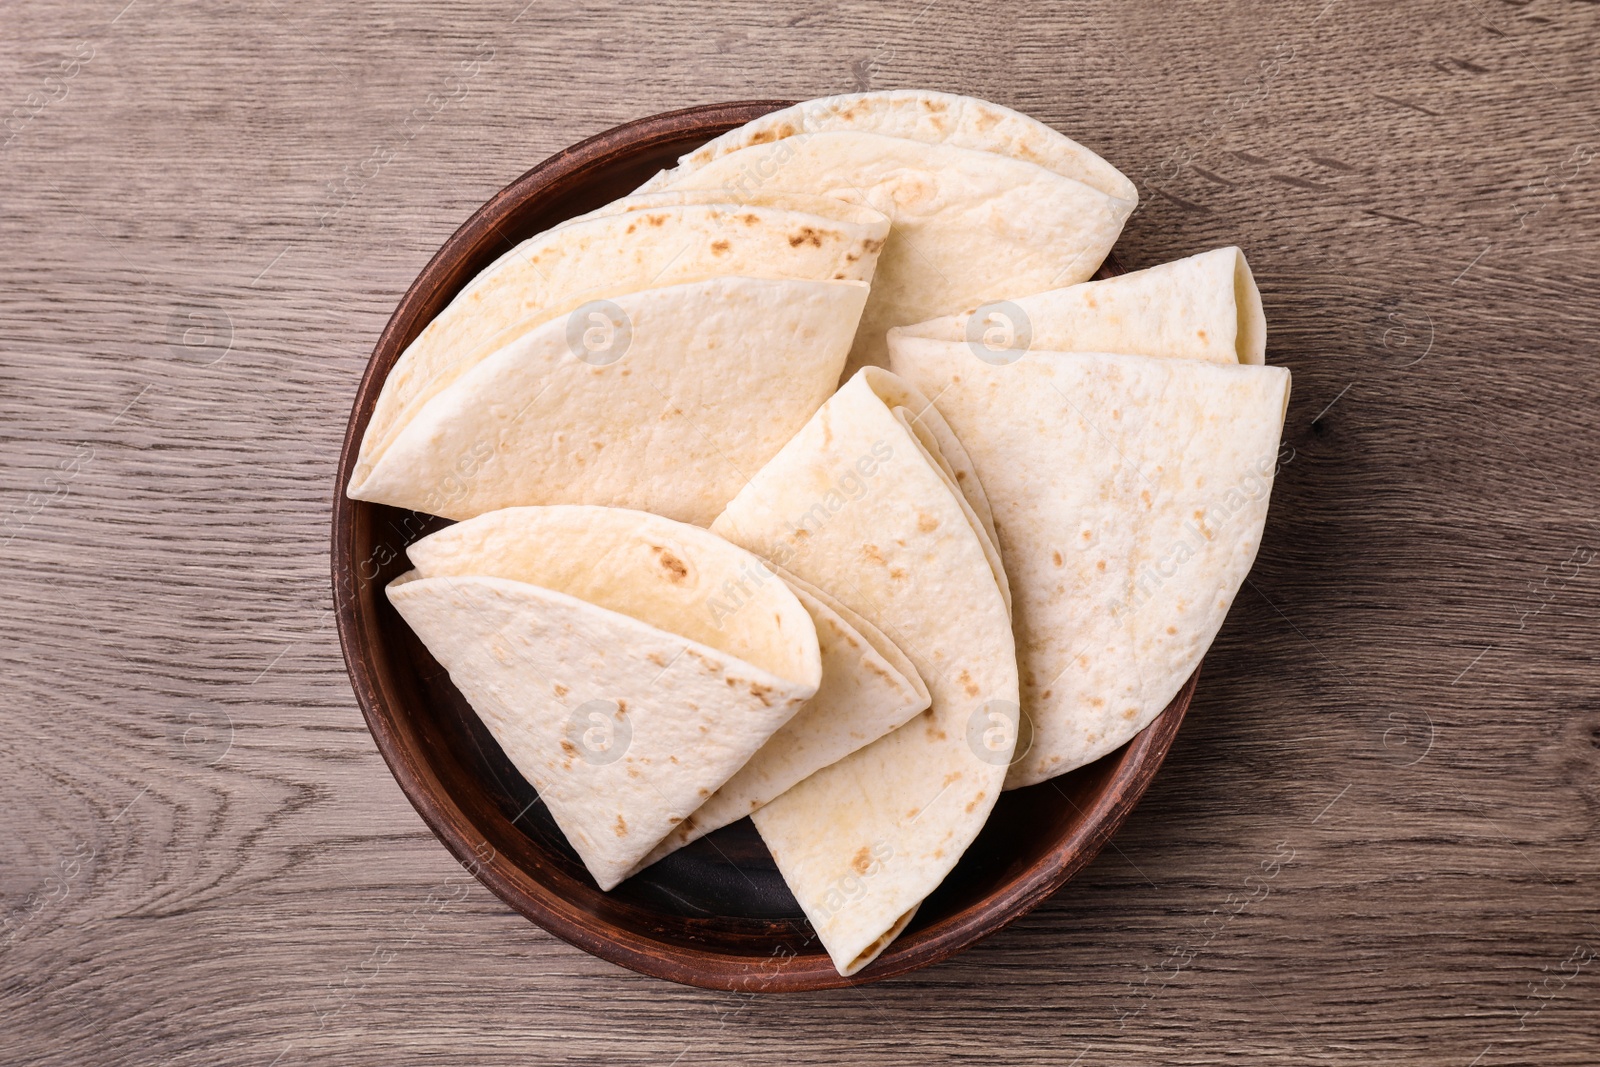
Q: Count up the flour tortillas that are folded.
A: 5